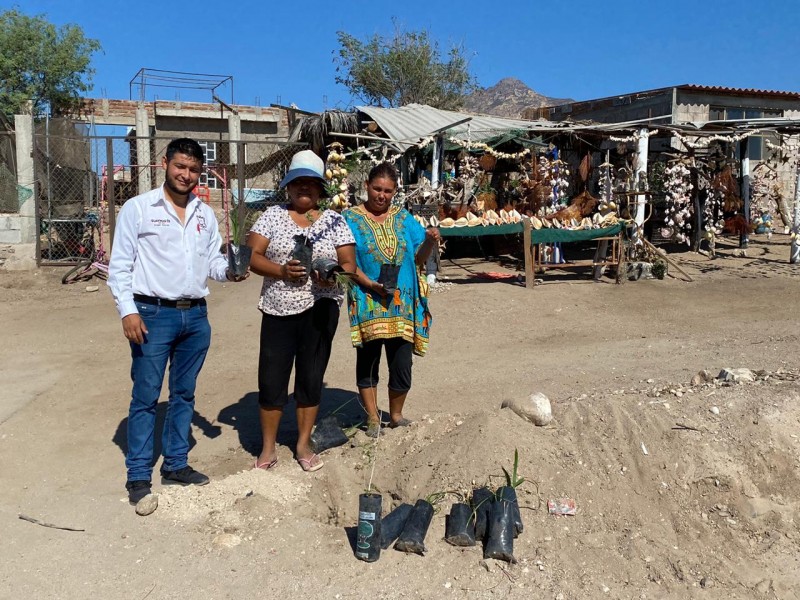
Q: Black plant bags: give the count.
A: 12